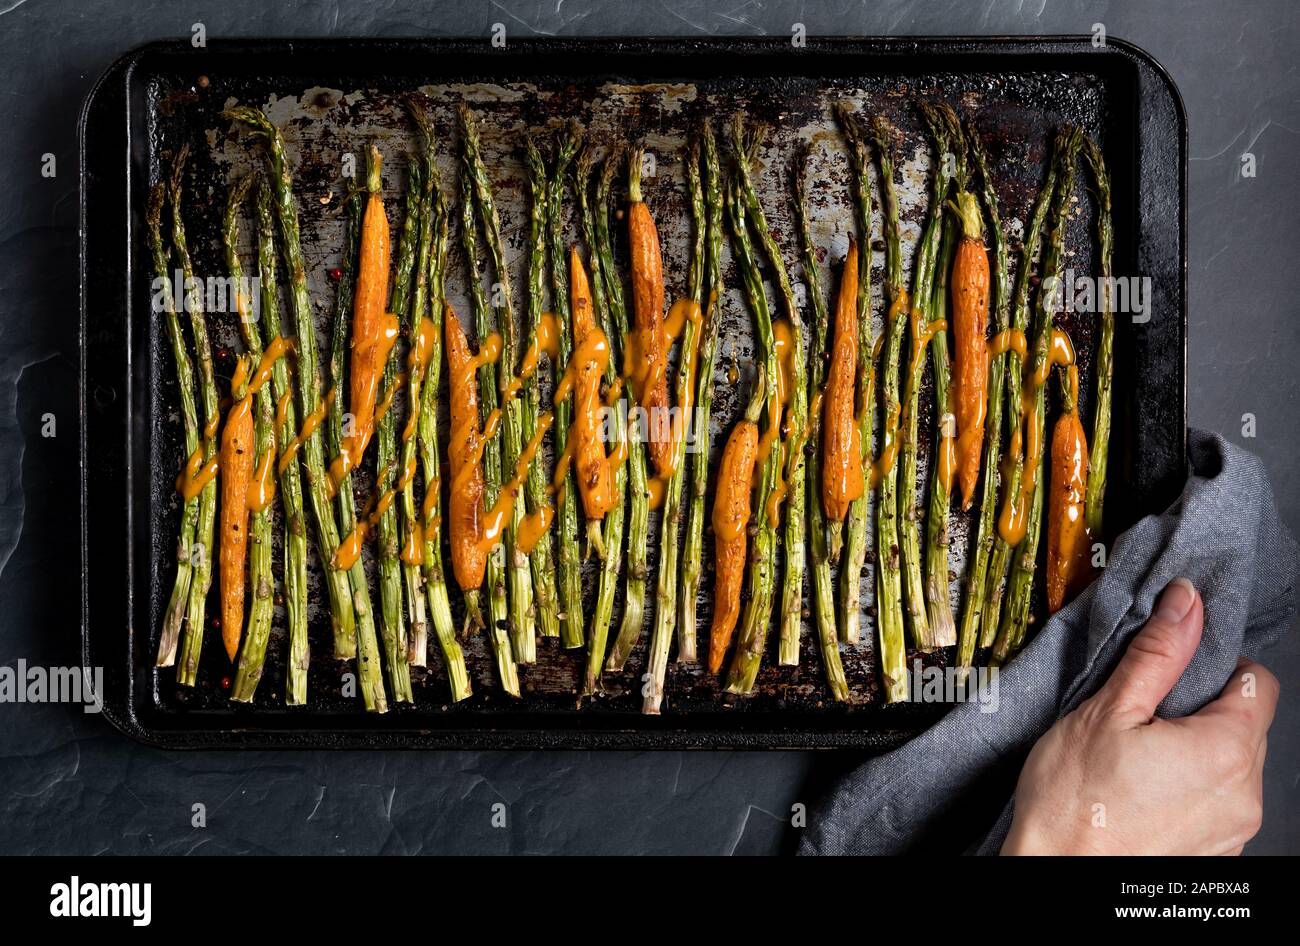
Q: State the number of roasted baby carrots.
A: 9